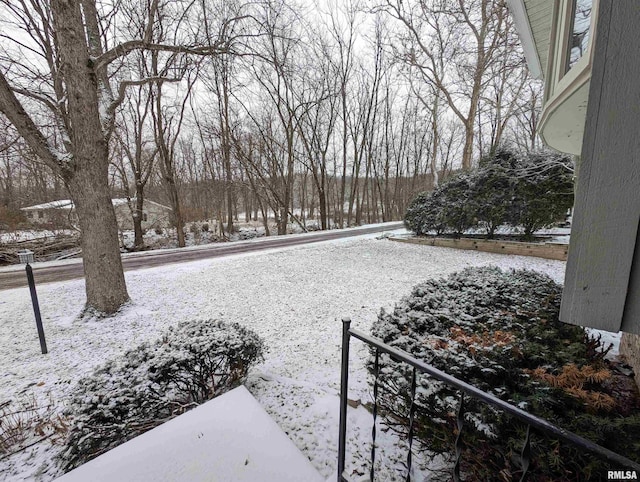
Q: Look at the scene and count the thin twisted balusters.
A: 4